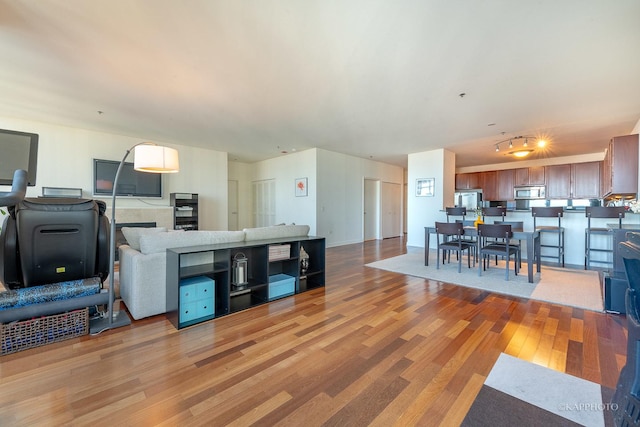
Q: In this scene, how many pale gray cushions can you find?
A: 3